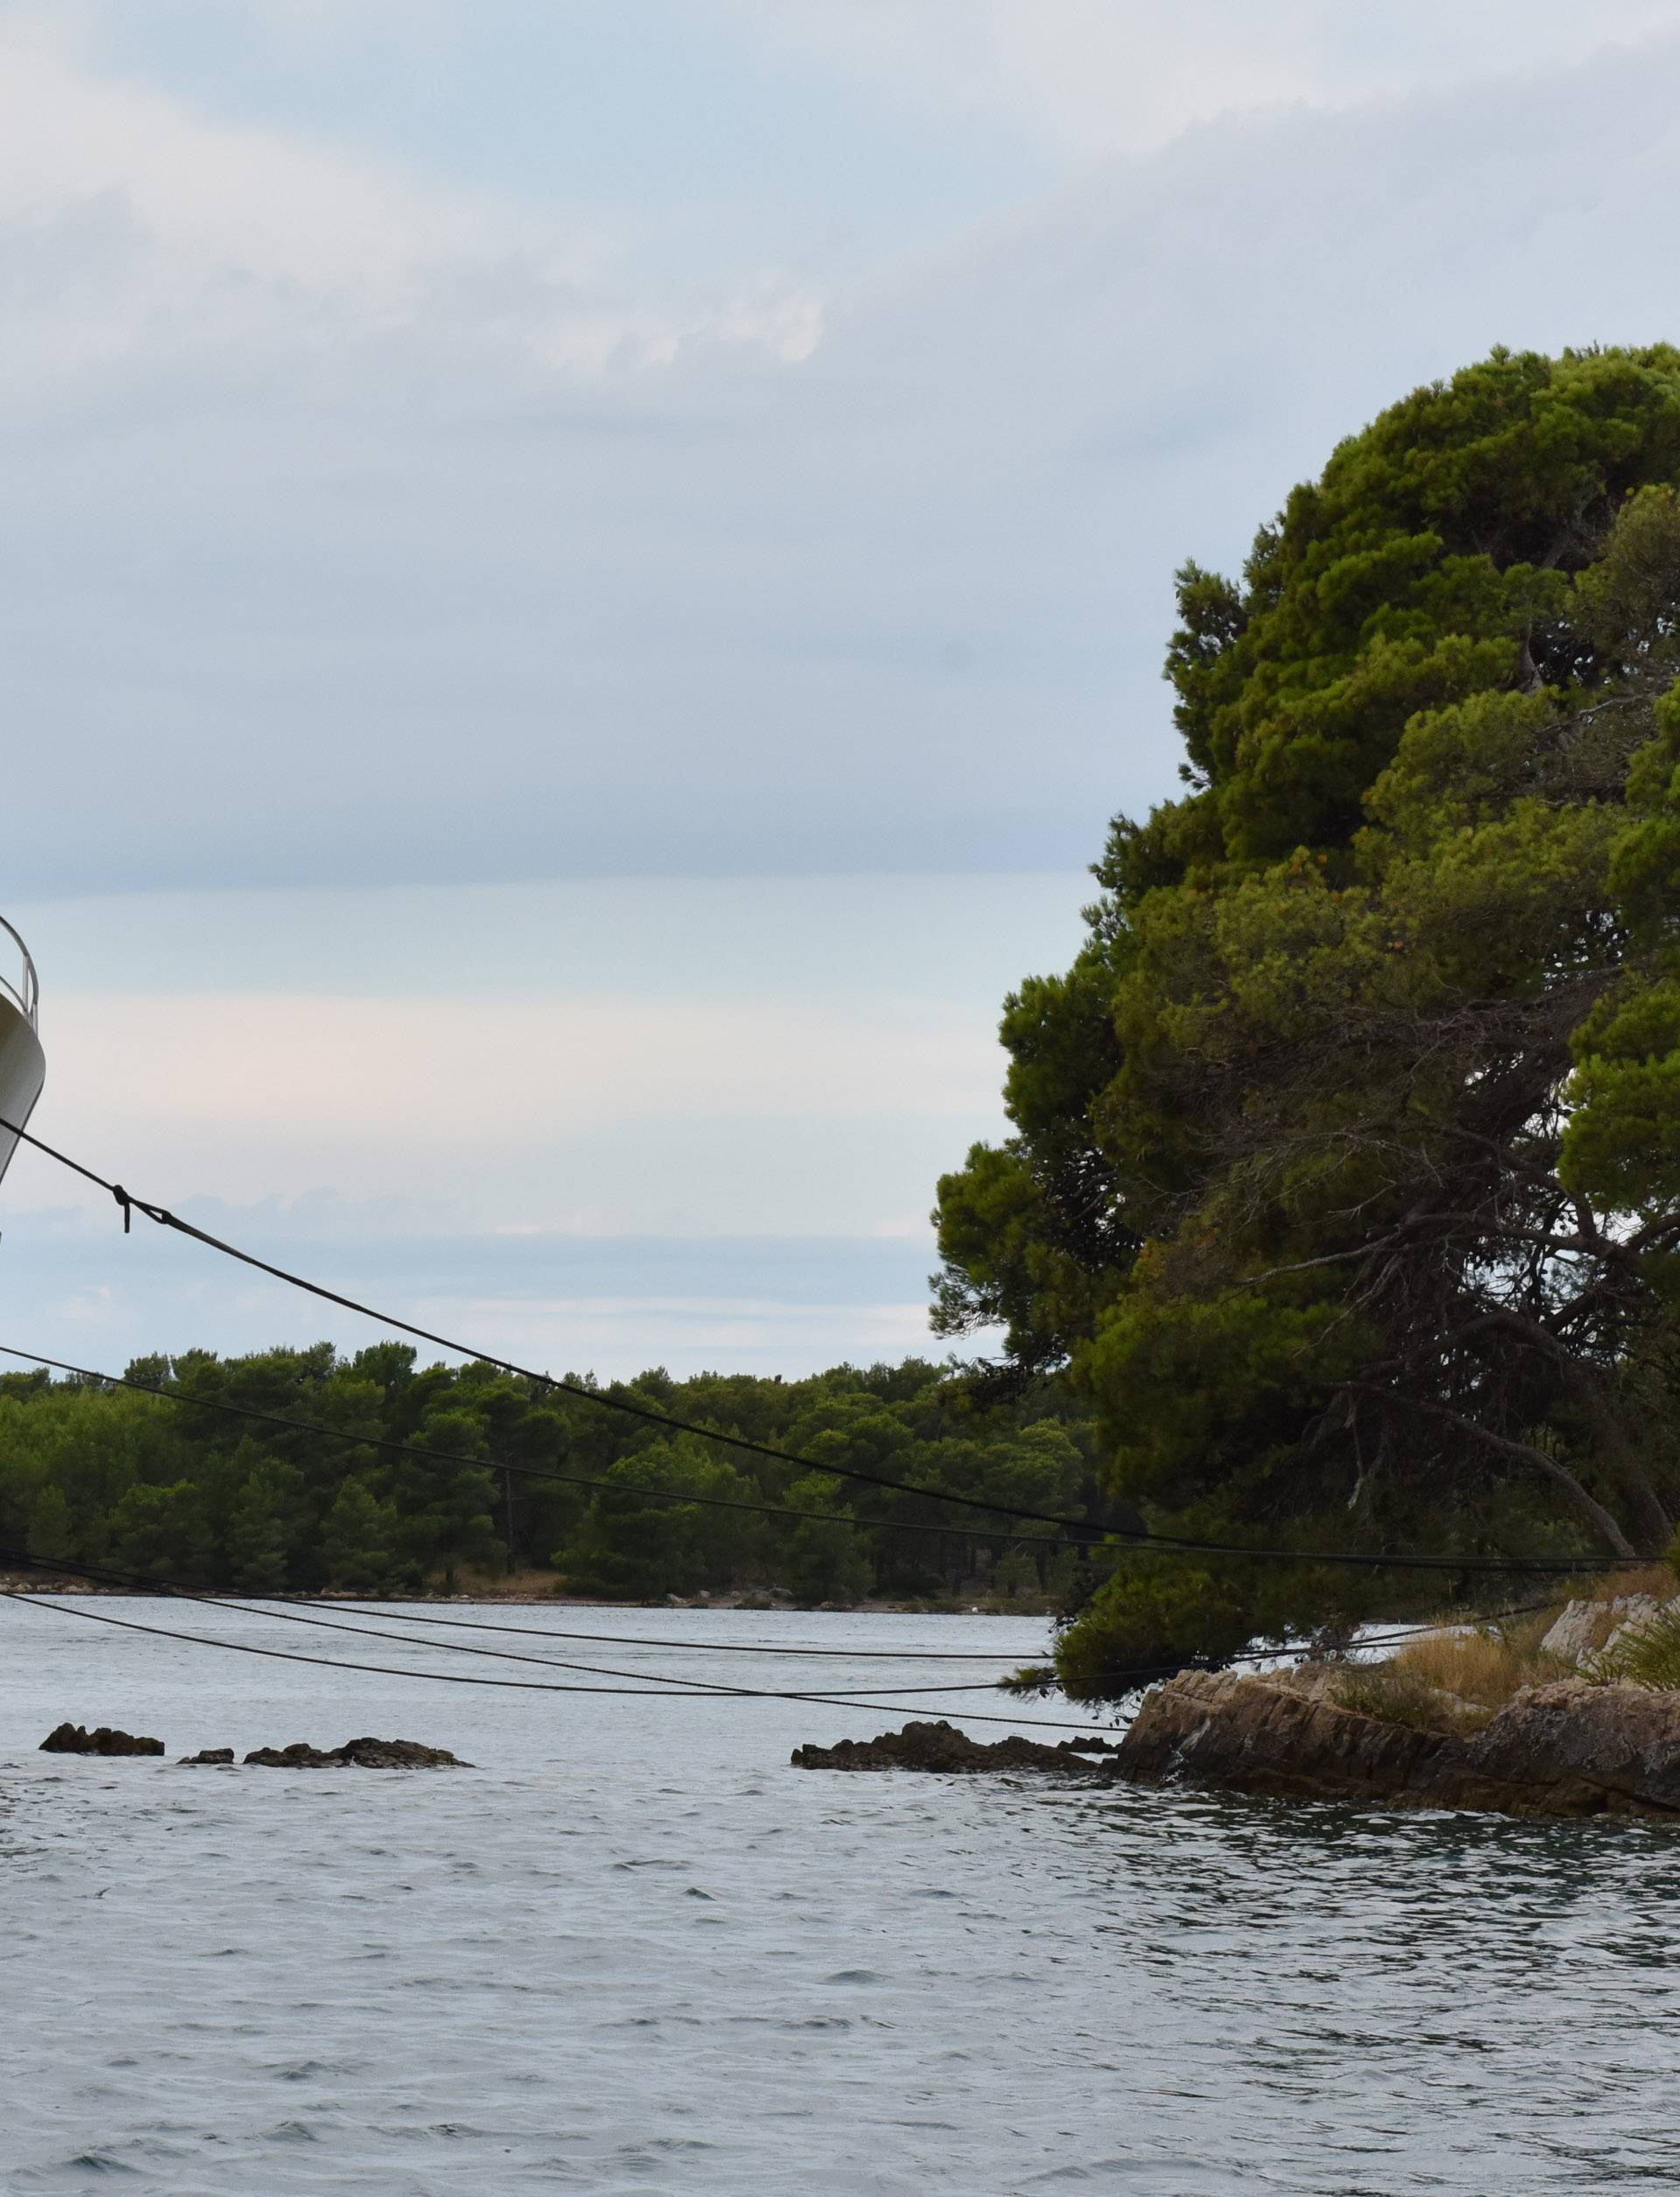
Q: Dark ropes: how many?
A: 5